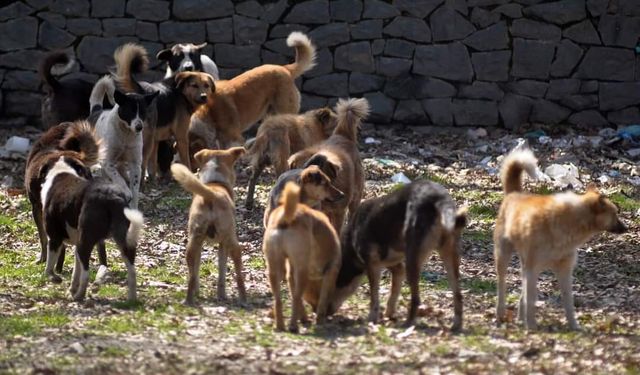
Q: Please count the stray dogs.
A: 14